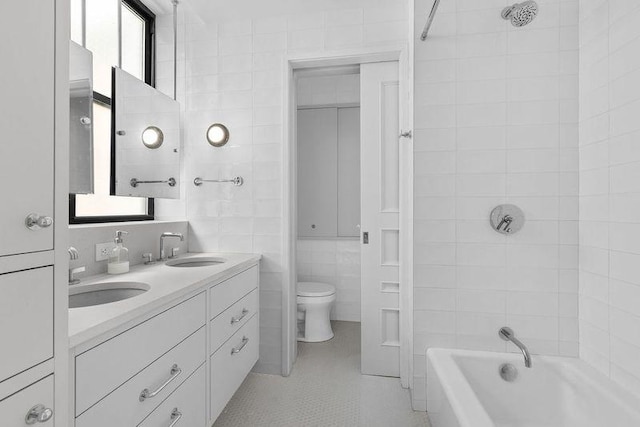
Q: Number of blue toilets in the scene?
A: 0